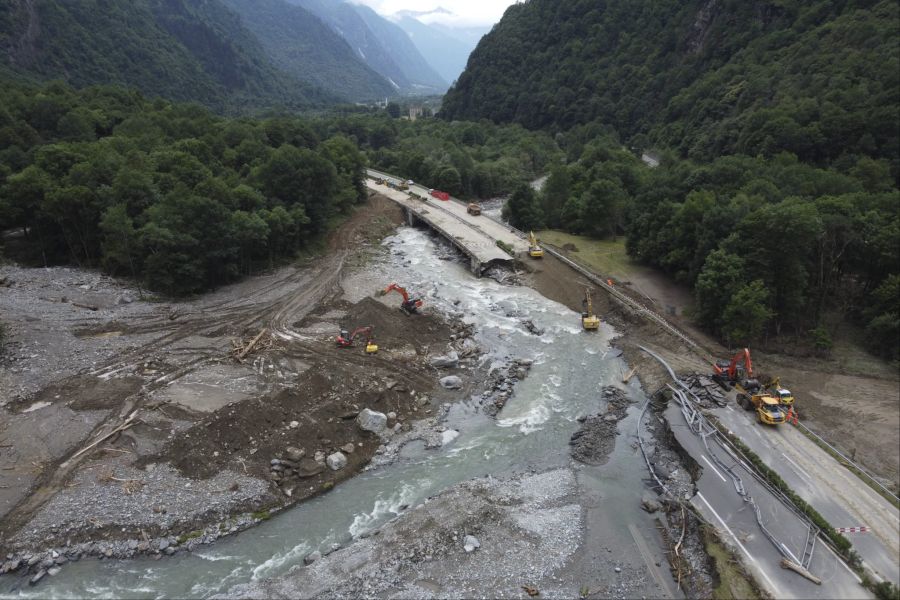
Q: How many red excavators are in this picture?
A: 3